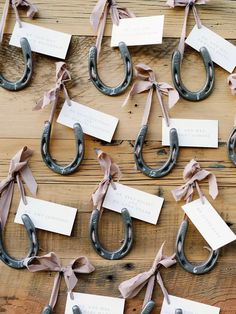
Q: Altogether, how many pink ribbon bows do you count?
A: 11